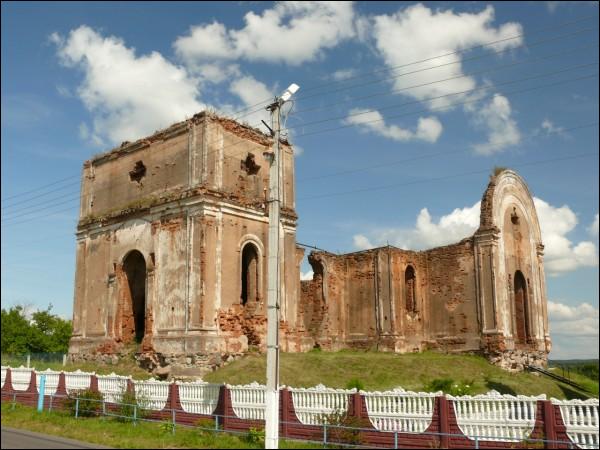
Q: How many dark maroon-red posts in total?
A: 11